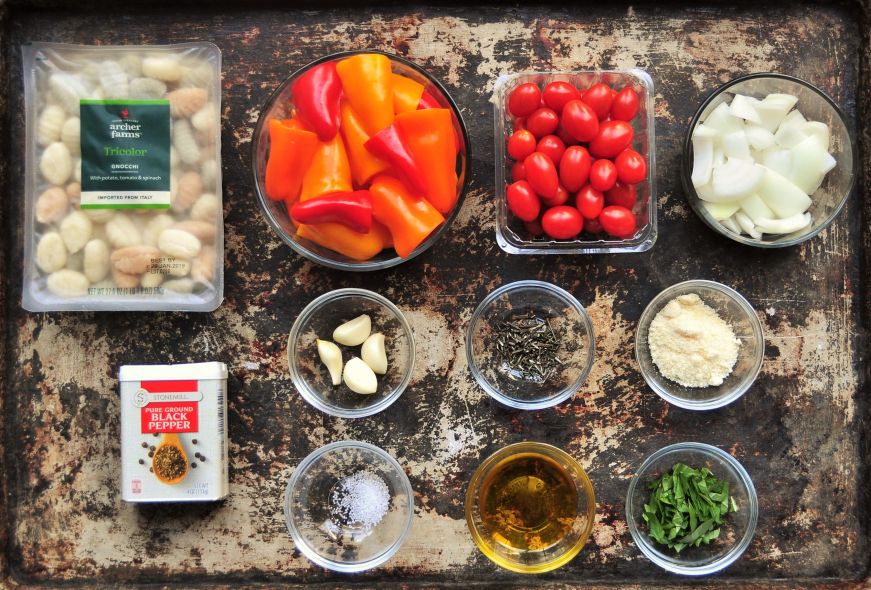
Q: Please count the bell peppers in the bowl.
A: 12